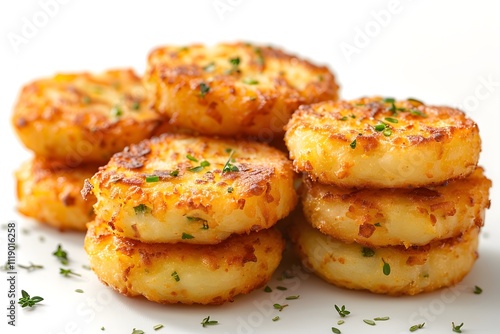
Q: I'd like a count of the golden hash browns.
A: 8